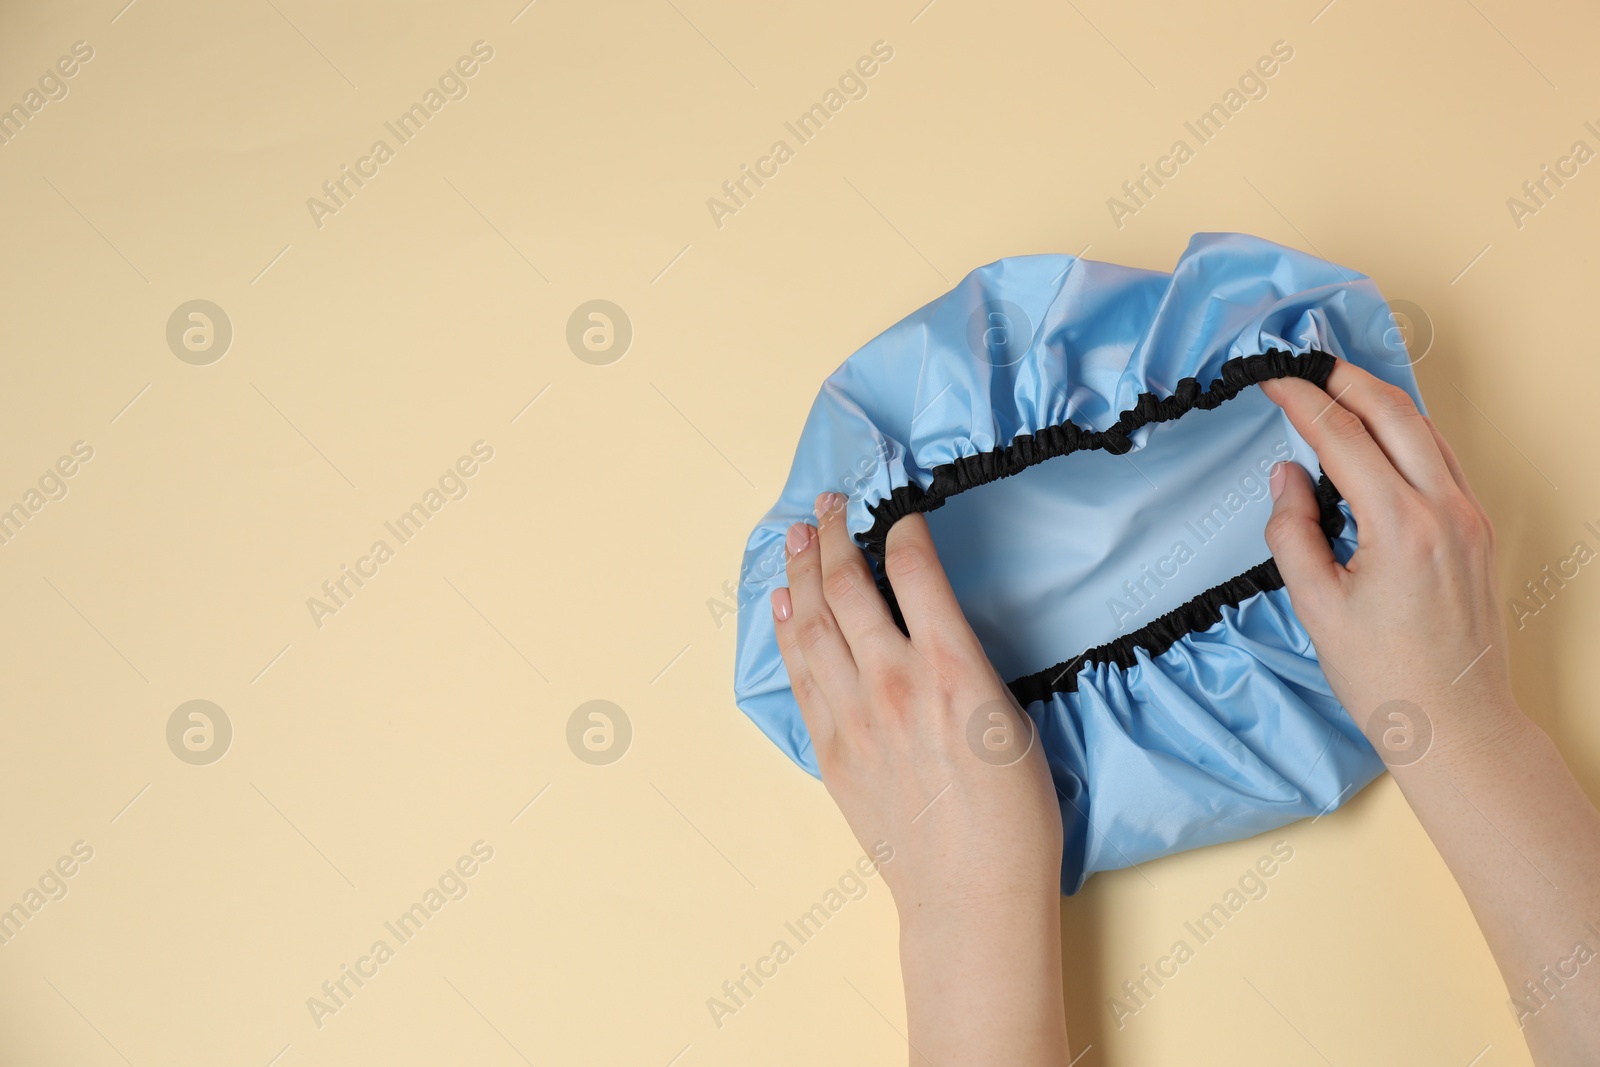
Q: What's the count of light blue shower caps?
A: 1